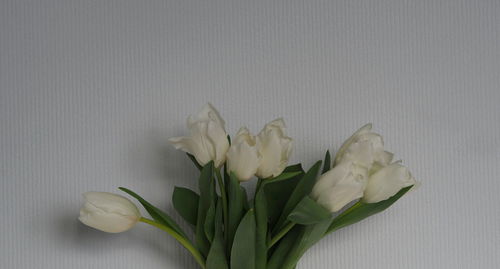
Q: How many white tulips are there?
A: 7